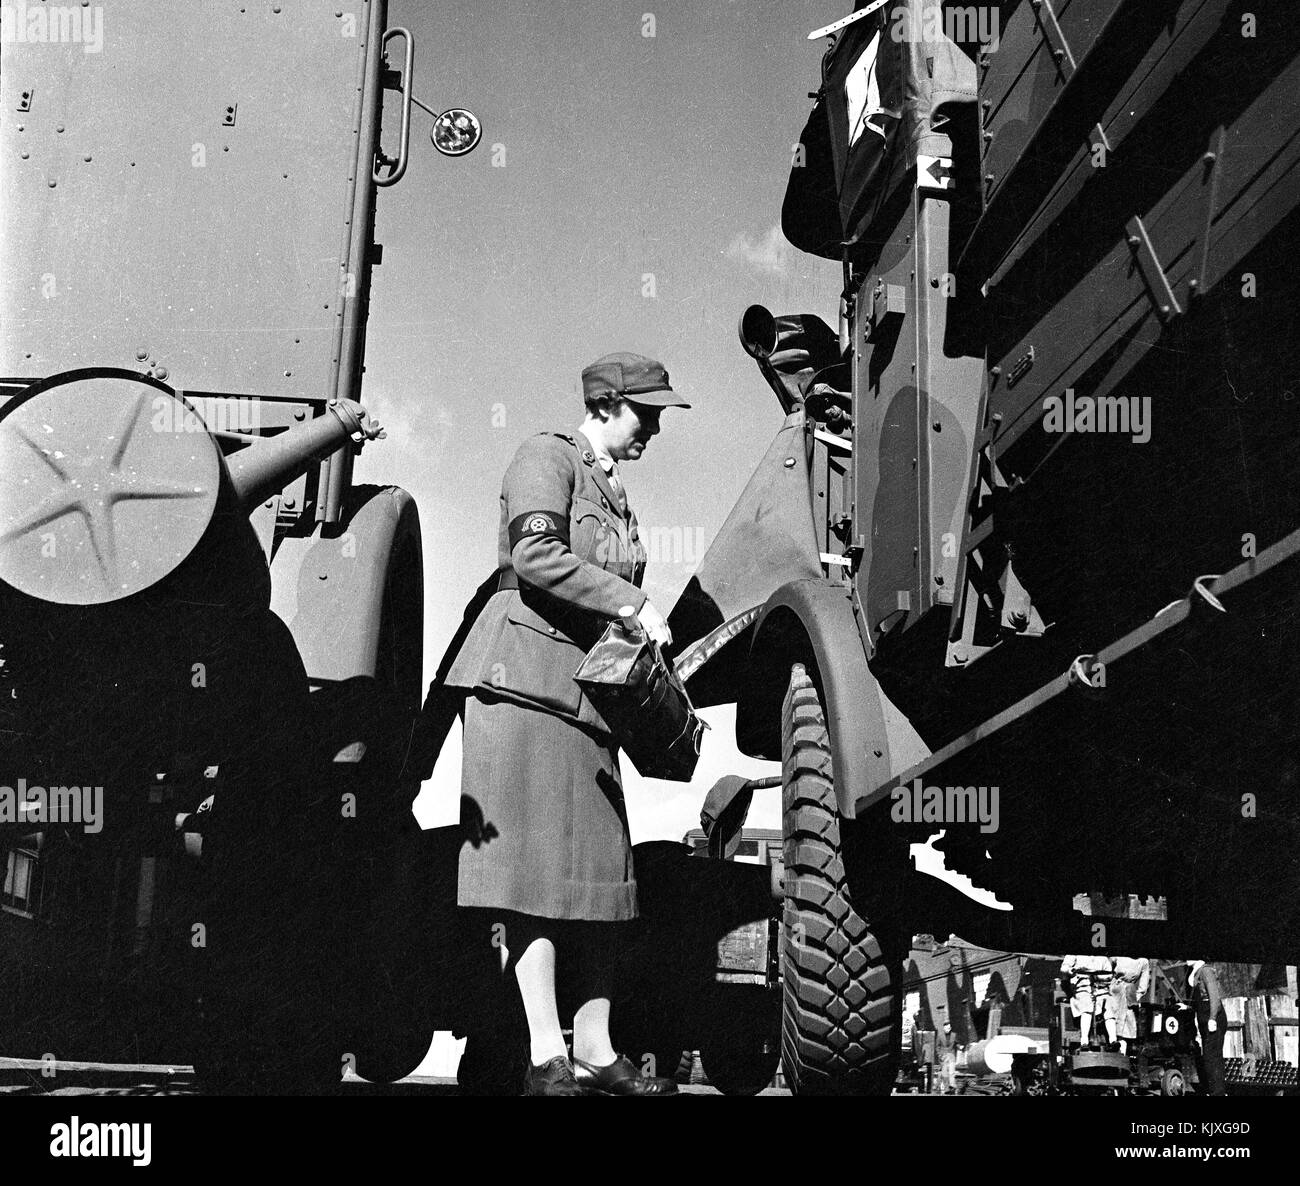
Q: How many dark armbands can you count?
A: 1